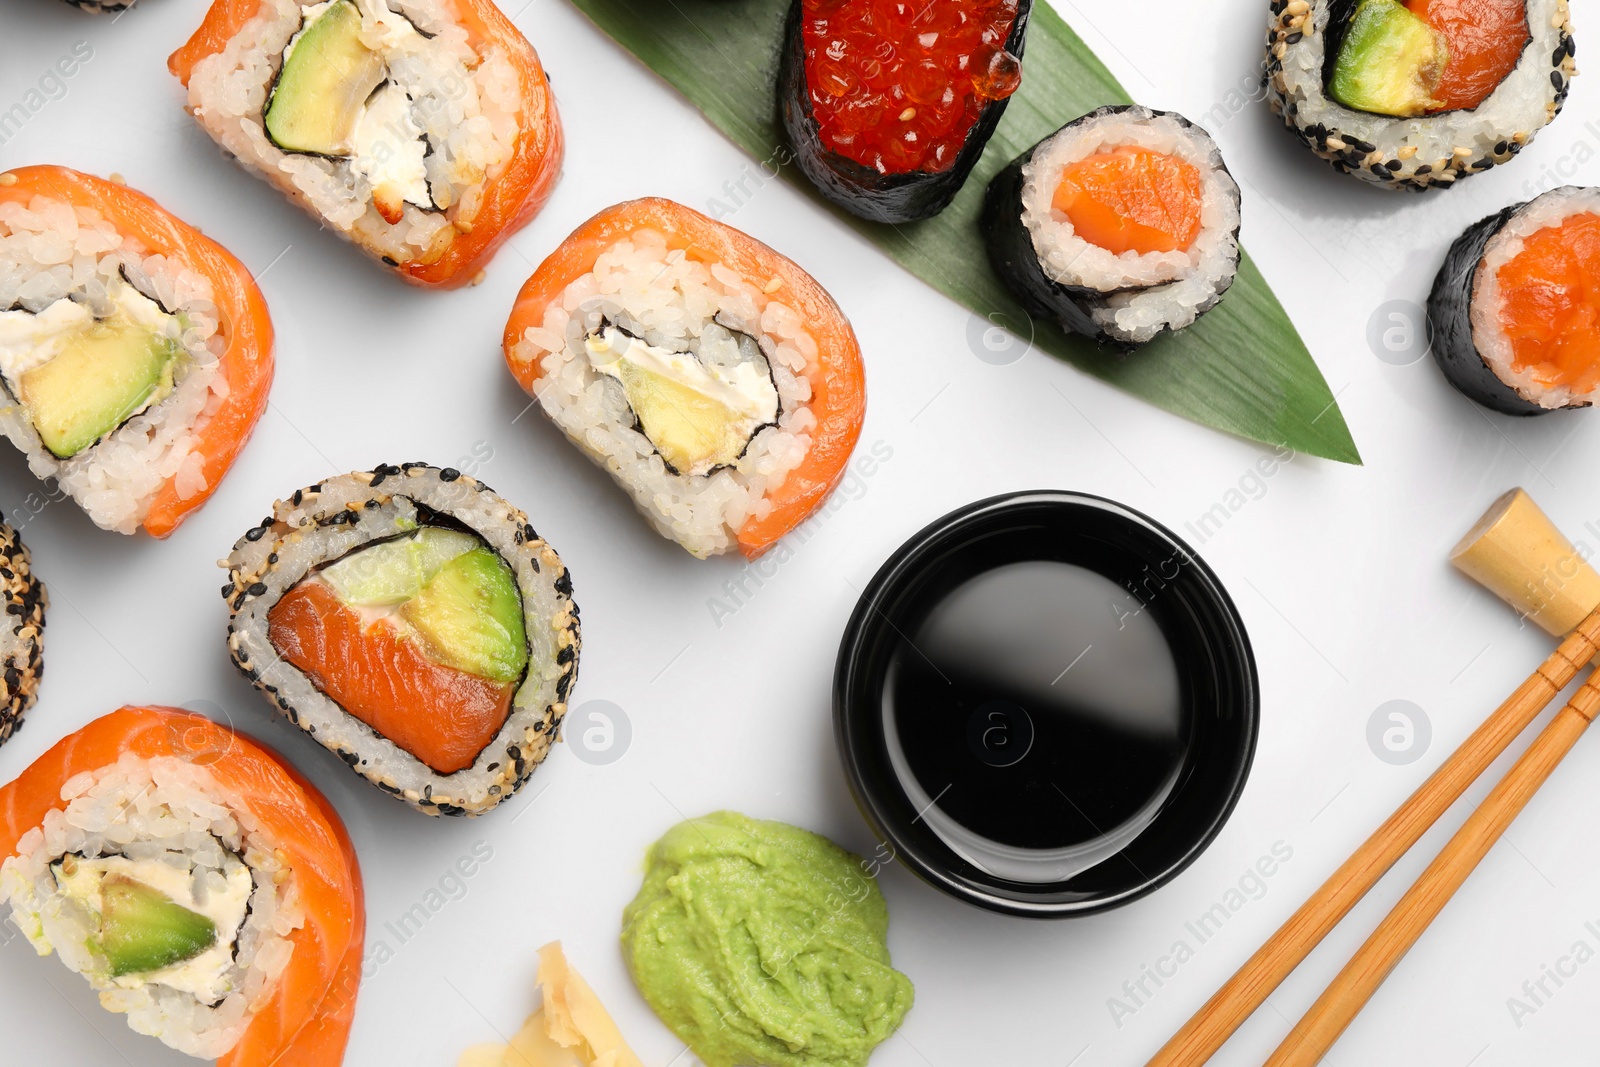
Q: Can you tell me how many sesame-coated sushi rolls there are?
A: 3